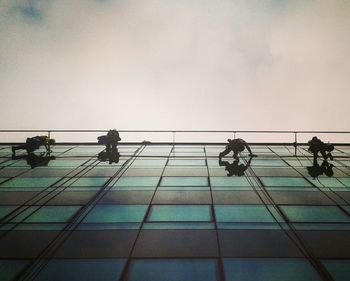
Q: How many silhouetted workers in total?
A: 4